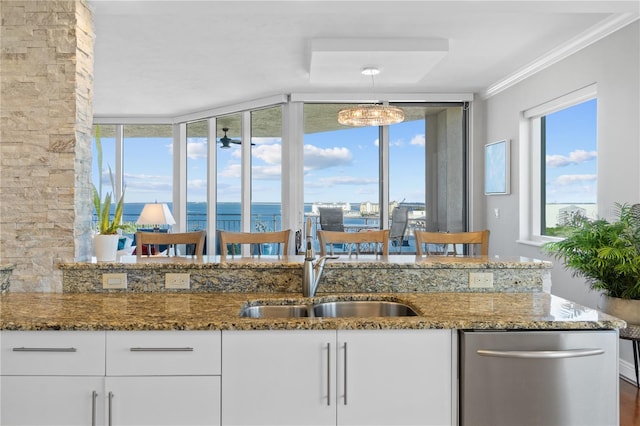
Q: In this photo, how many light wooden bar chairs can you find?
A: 4